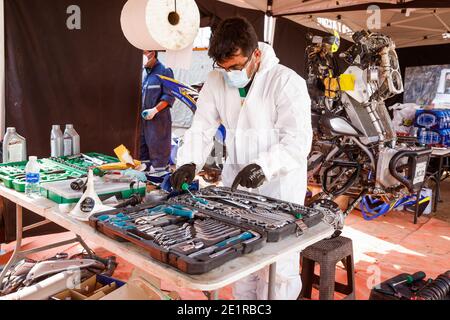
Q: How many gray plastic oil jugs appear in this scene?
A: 3